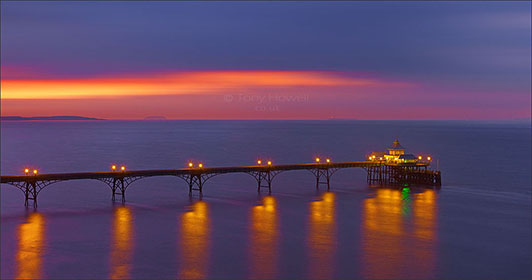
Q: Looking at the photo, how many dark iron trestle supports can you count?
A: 5